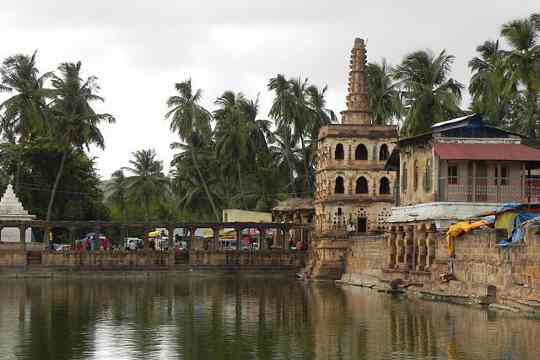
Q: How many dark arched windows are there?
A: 6